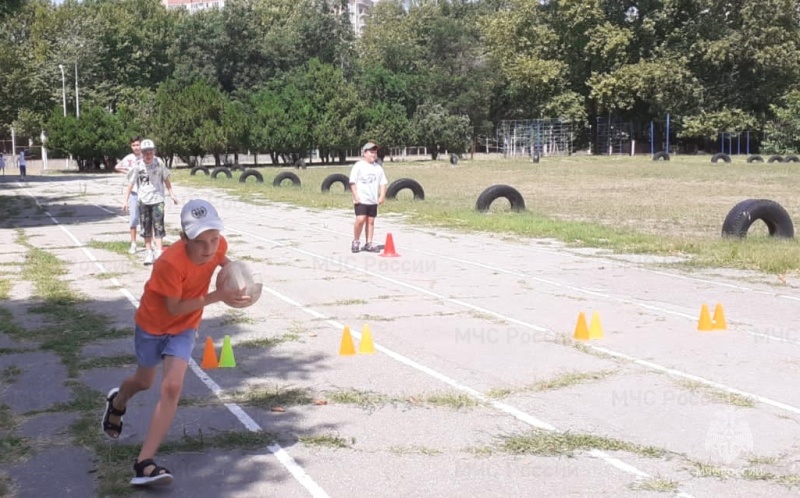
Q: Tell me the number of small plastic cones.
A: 9